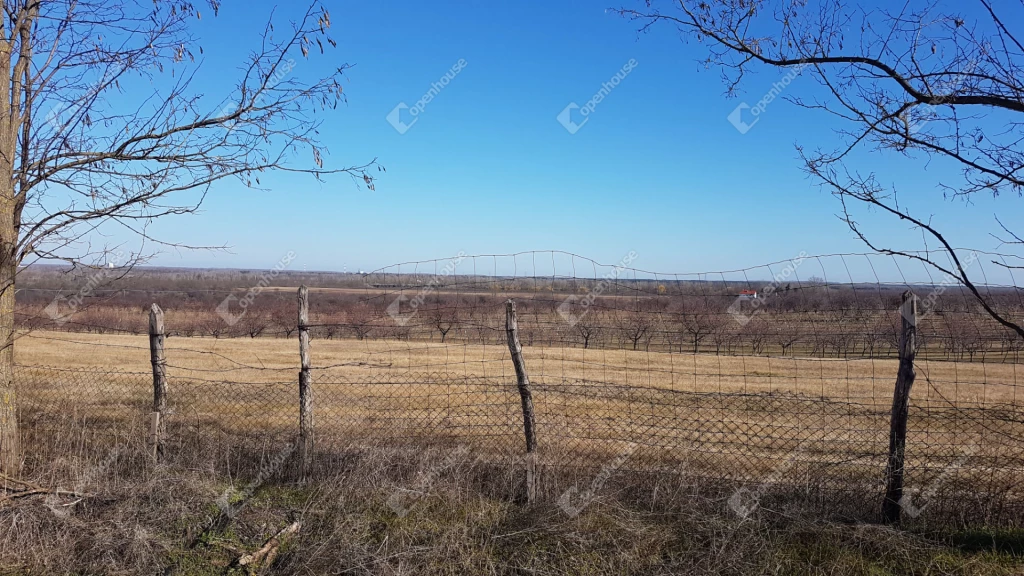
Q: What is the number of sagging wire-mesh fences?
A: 1